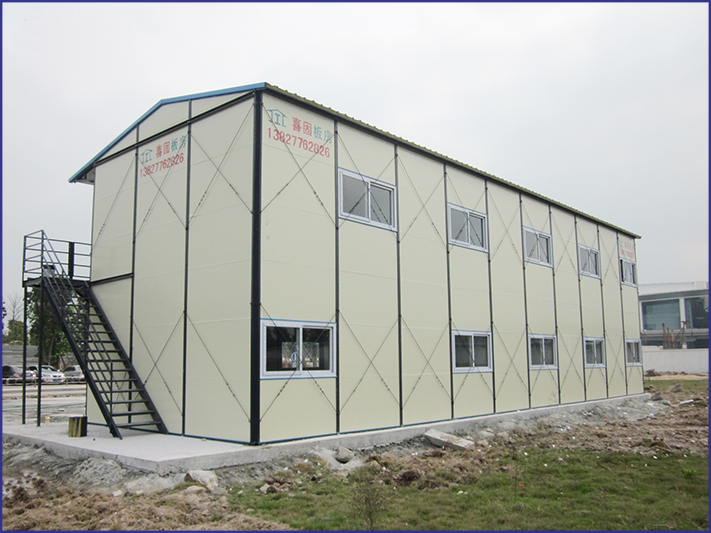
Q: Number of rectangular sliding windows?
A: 10